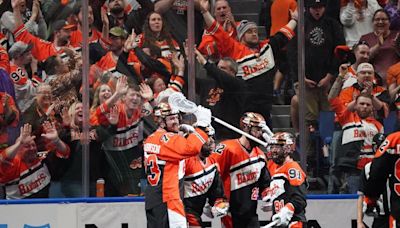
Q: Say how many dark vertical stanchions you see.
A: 3